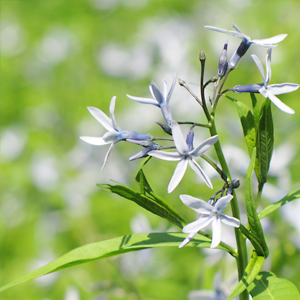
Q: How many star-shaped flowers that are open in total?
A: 6